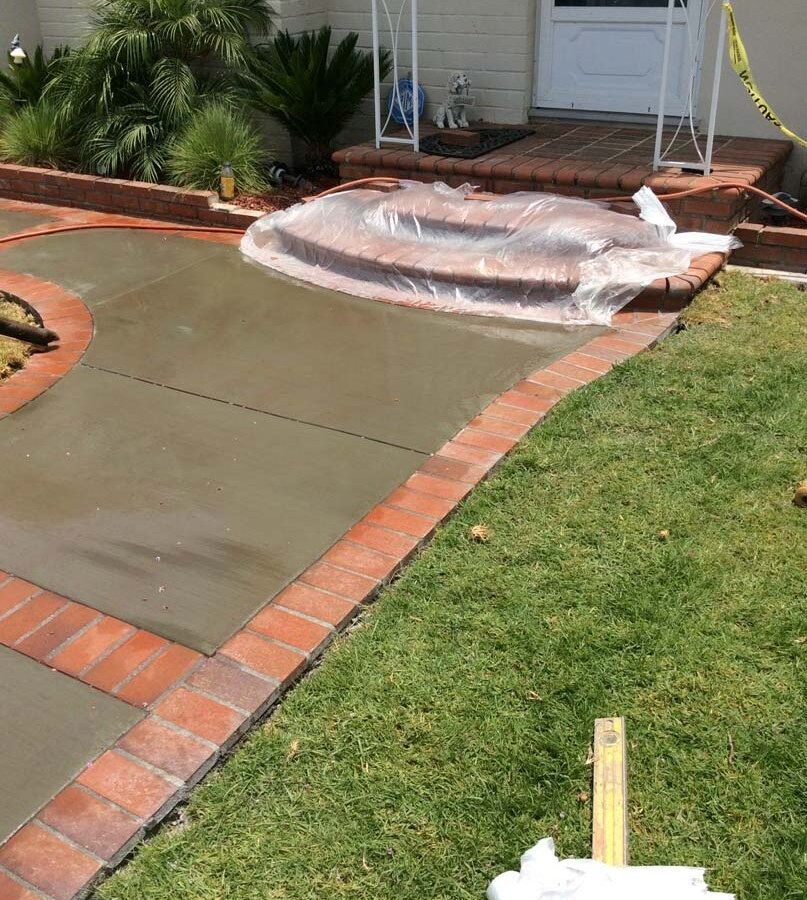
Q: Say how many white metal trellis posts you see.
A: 2